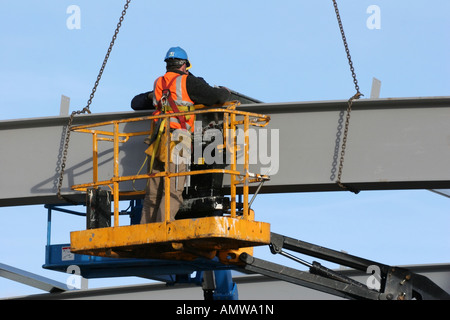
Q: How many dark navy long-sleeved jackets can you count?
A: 1